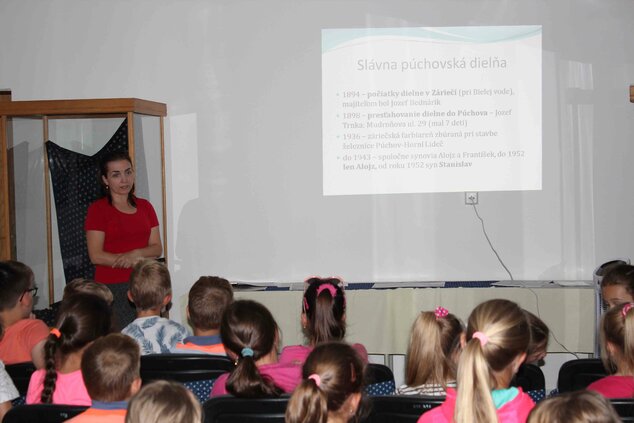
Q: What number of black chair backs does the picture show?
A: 9